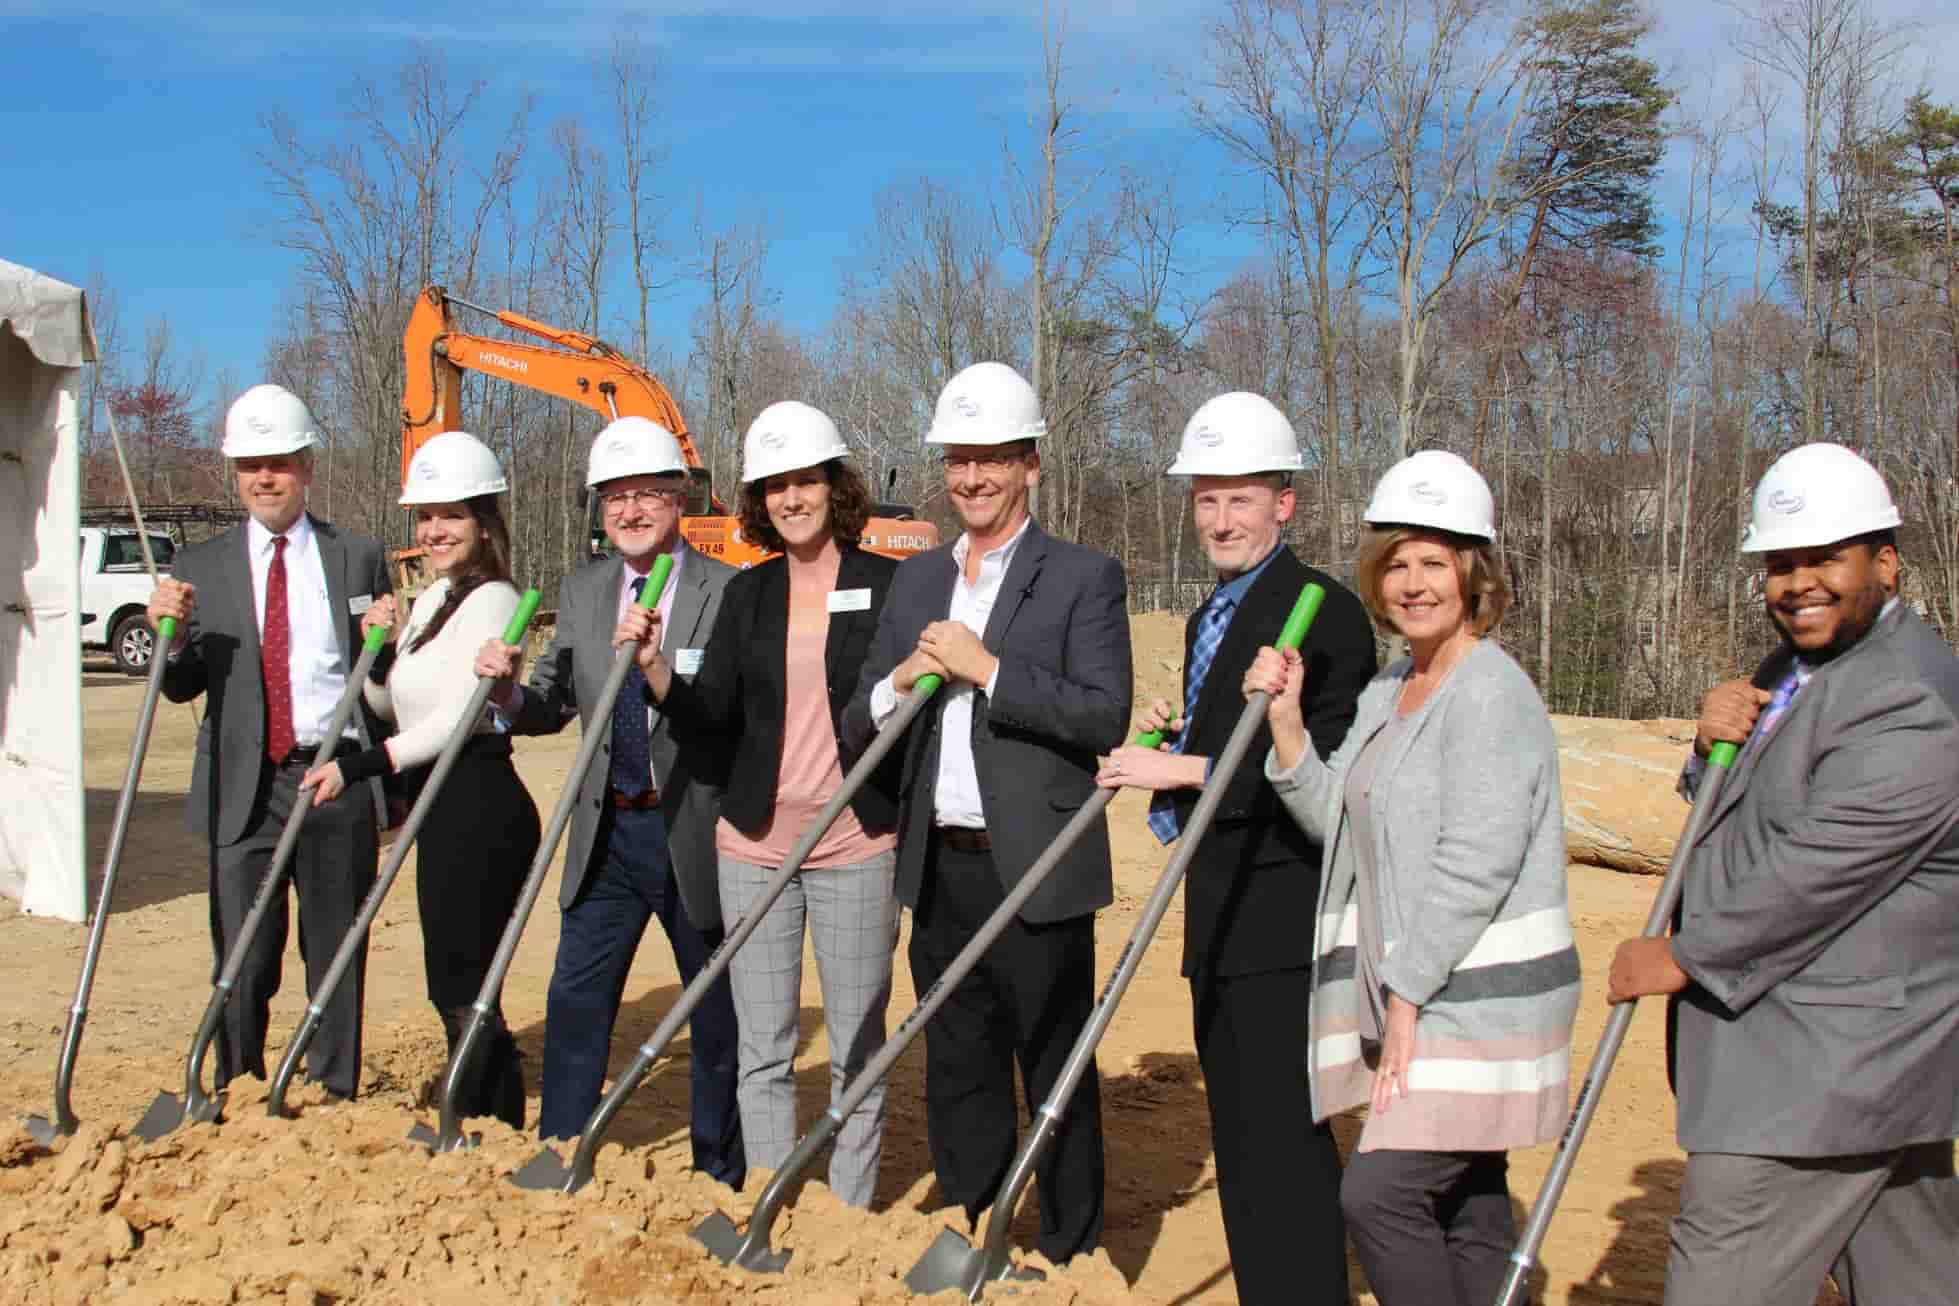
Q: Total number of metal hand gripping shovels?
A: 8